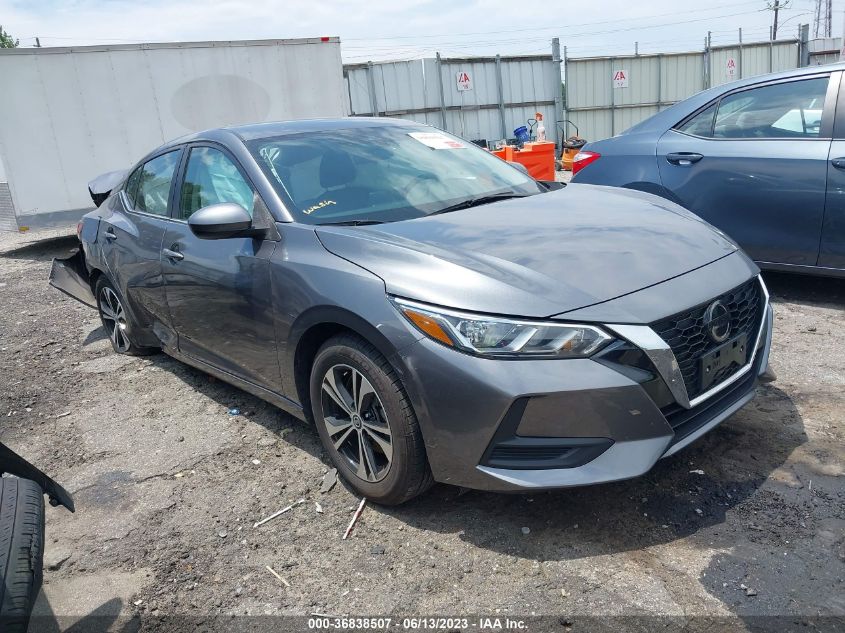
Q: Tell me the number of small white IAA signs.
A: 3